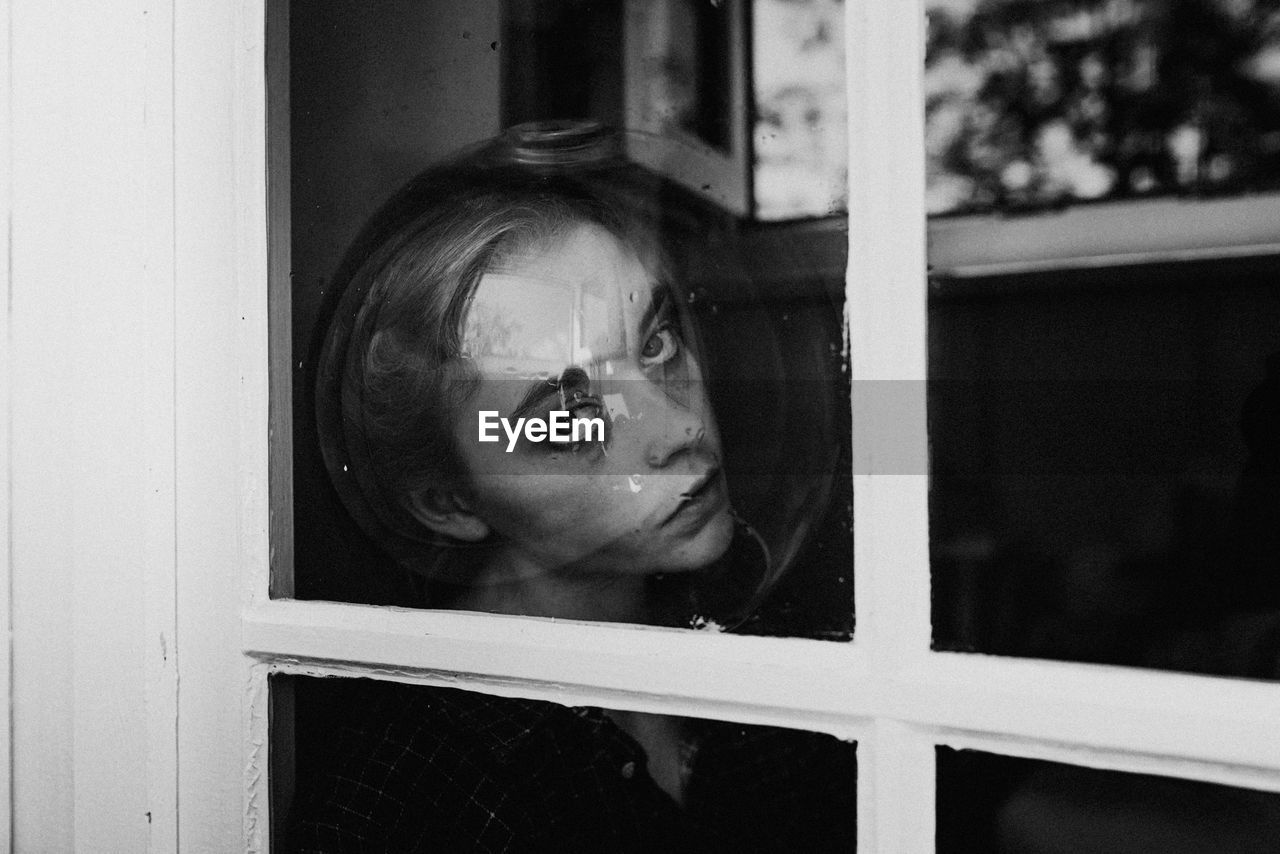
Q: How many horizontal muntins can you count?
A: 1